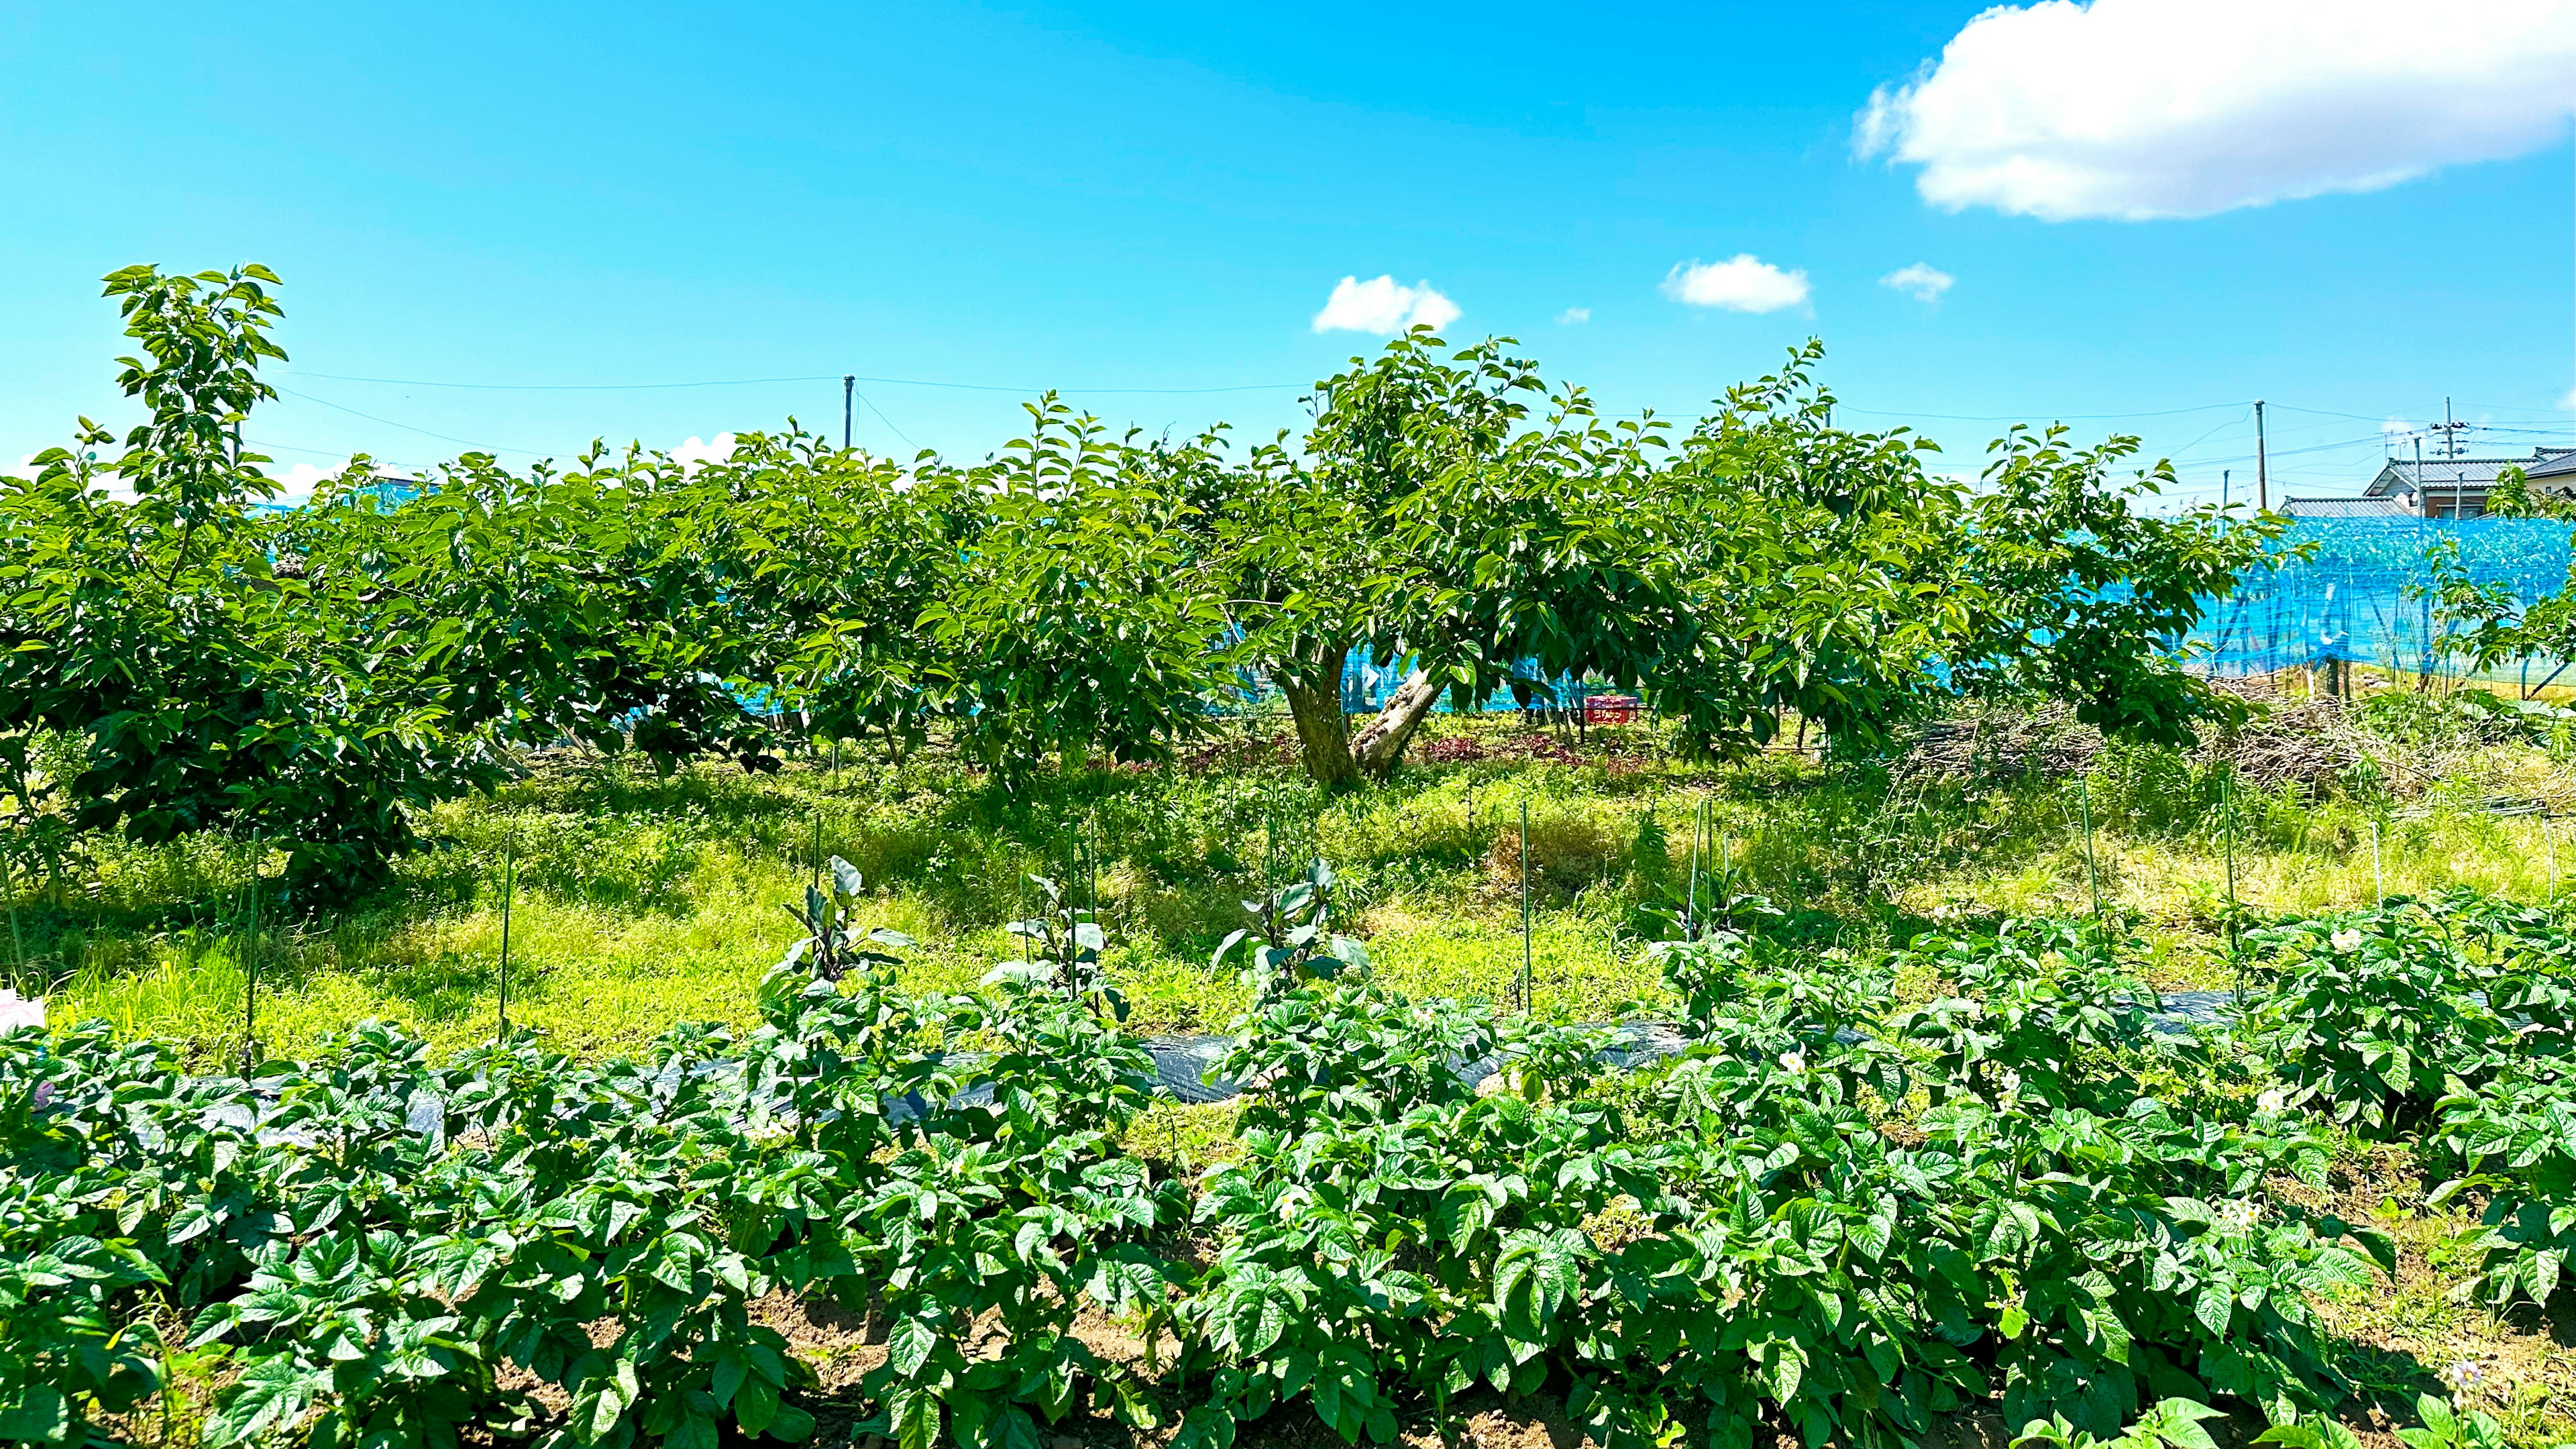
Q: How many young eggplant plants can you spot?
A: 4